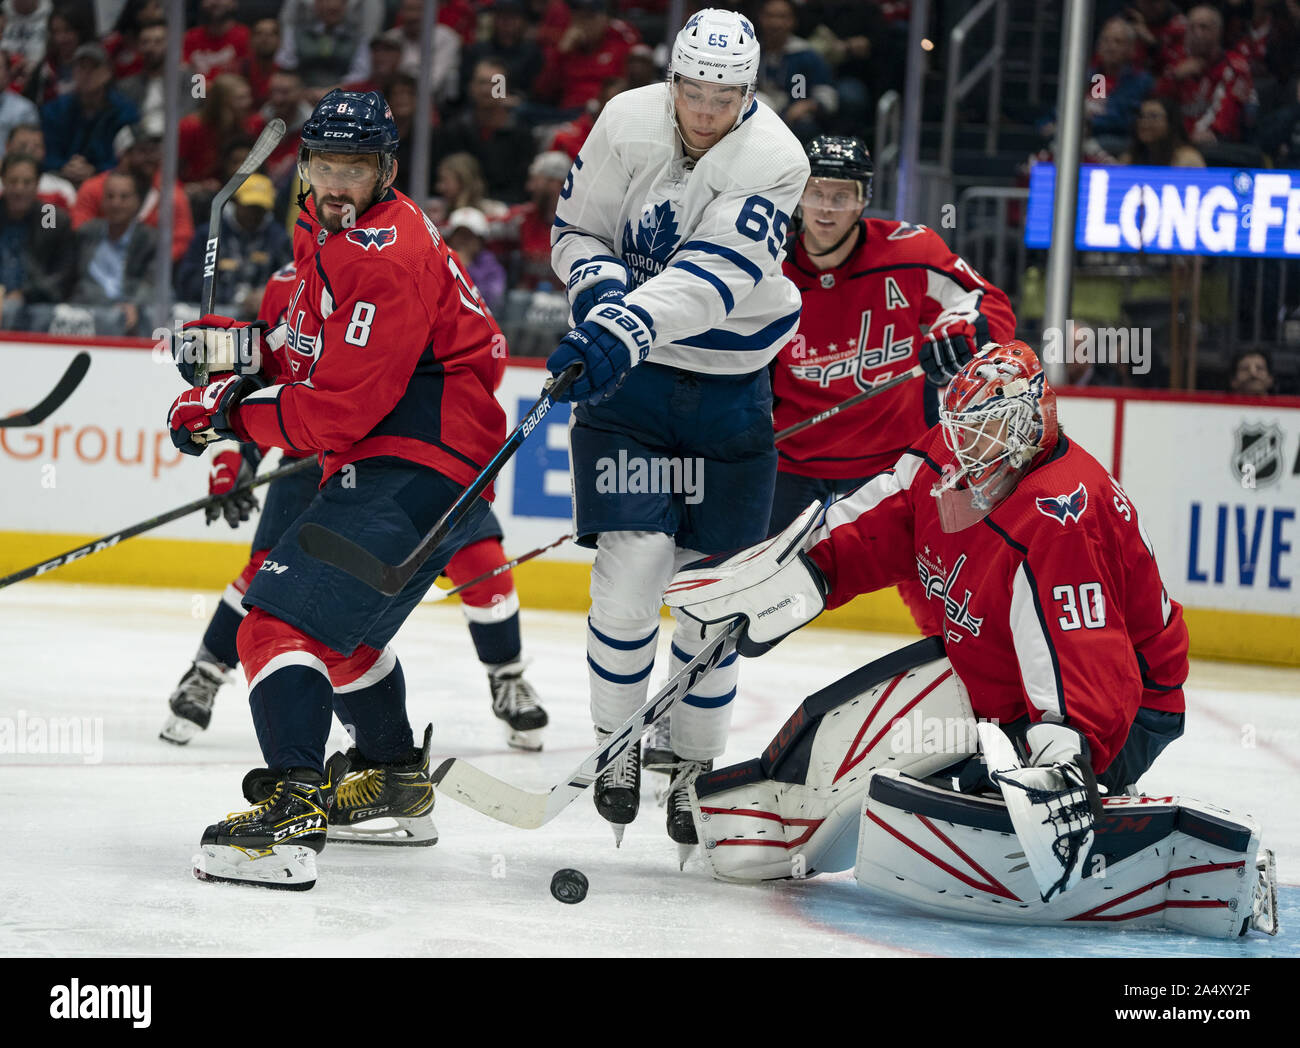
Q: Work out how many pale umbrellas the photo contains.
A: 0